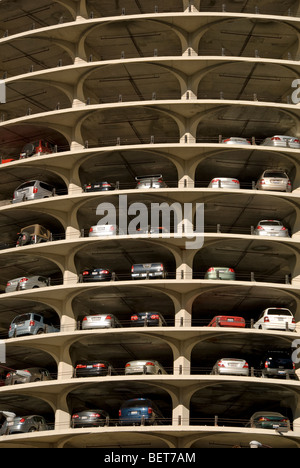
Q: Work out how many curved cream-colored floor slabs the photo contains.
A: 10